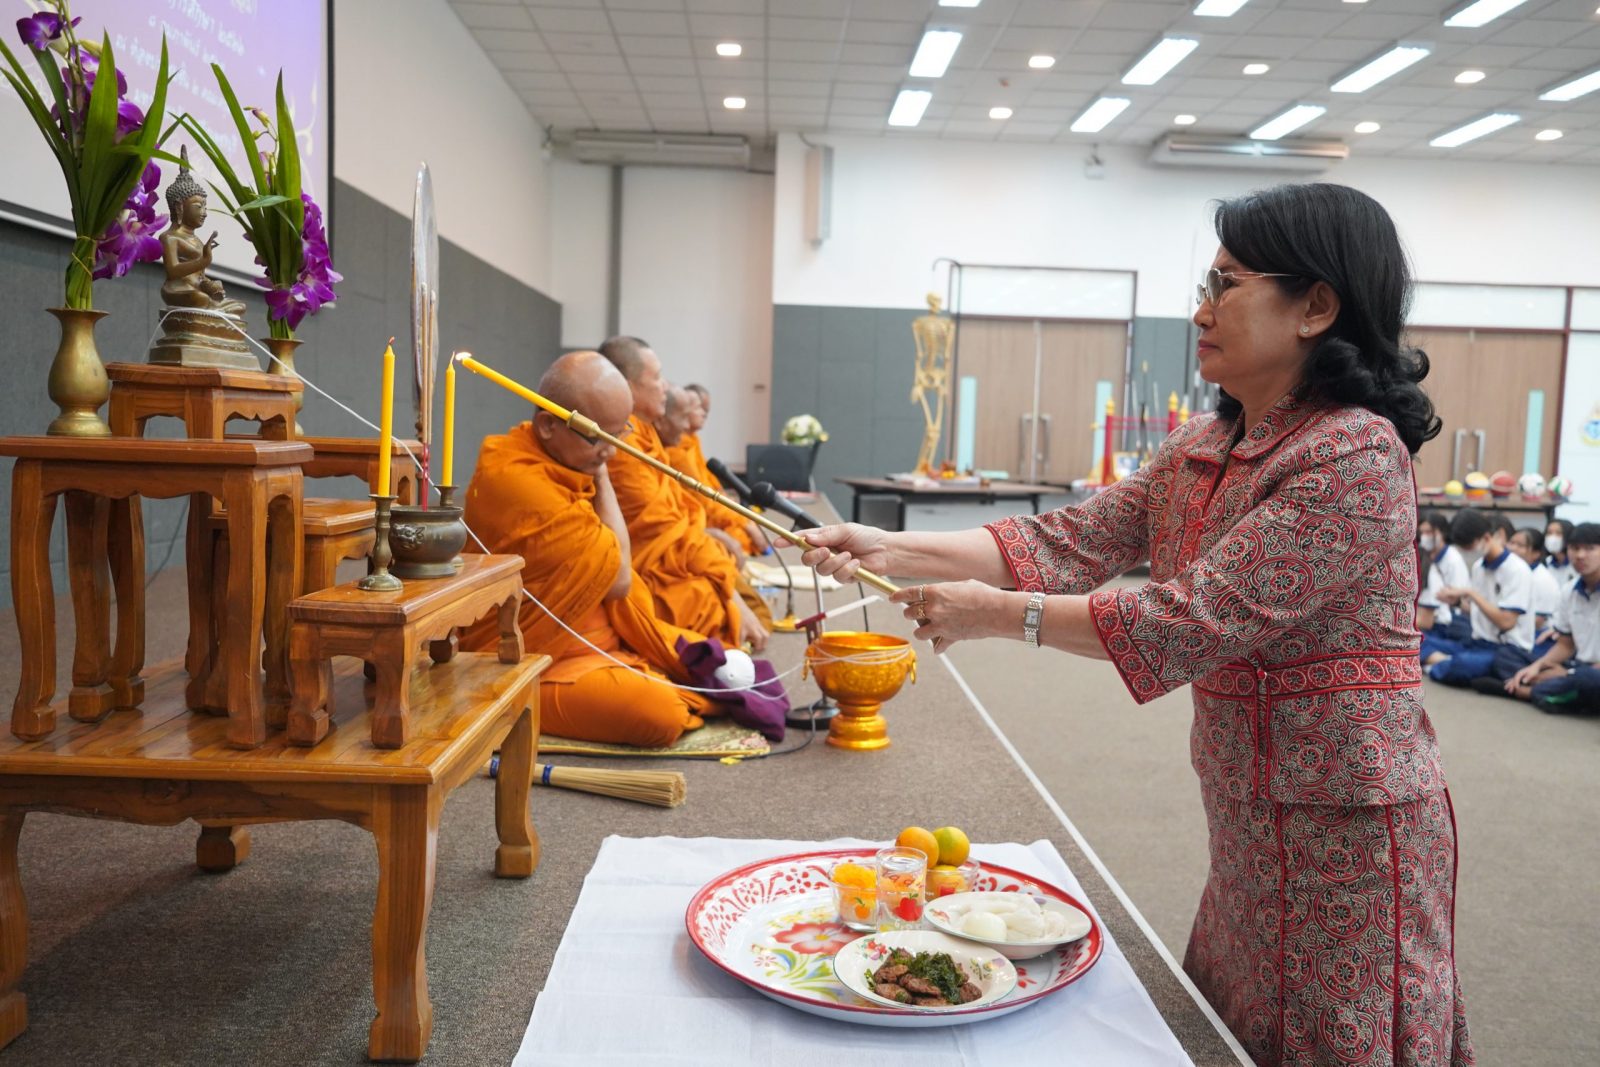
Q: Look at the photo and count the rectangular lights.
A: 11